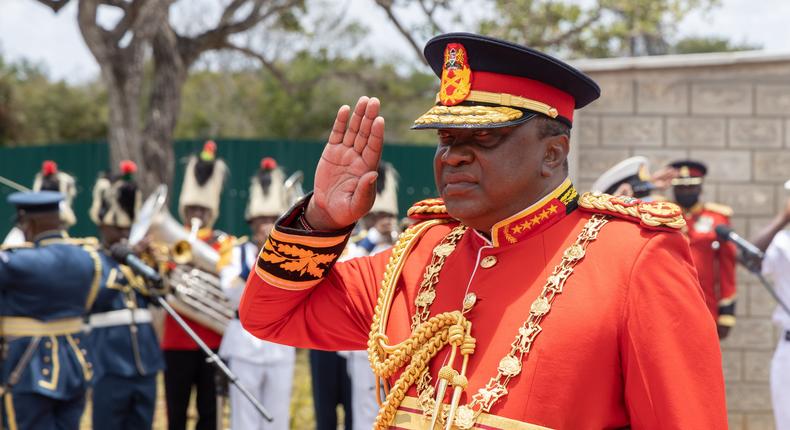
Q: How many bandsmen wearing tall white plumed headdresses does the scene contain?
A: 5